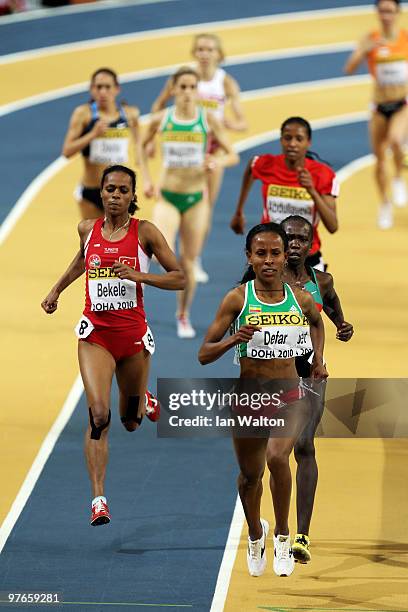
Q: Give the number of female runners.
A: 8